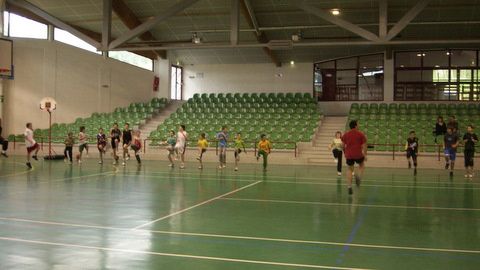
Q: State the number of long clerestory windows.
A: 3